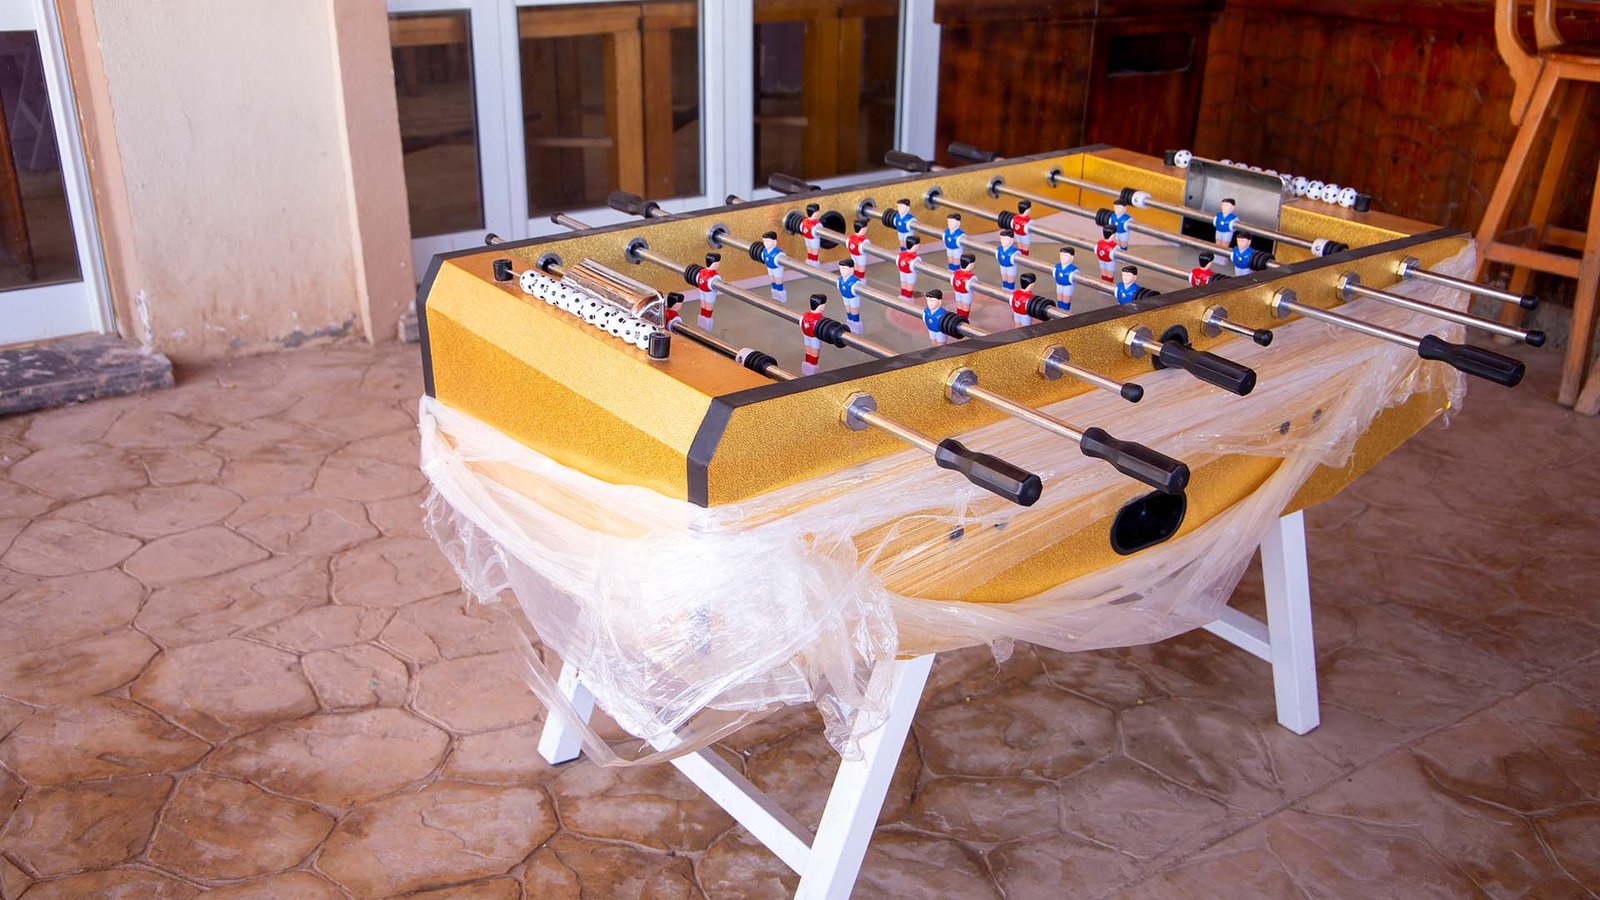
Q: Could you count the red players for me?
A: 11